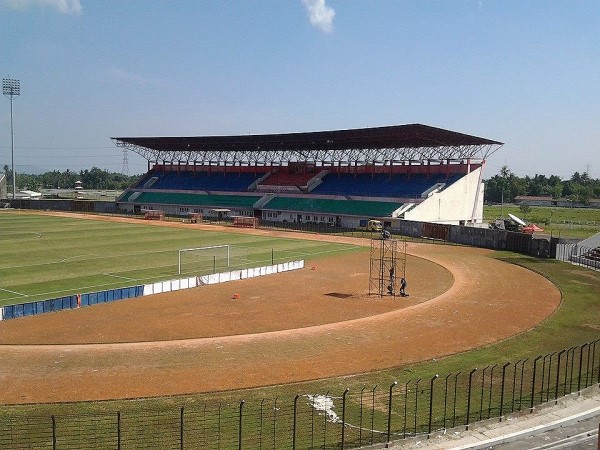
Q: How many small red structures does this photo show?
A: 3